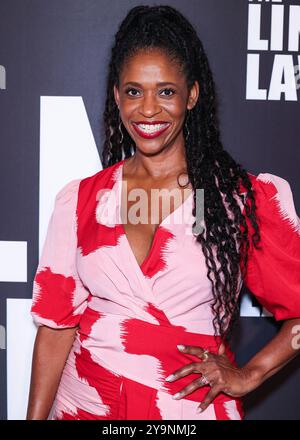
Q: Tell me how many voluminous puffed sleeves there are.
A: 2